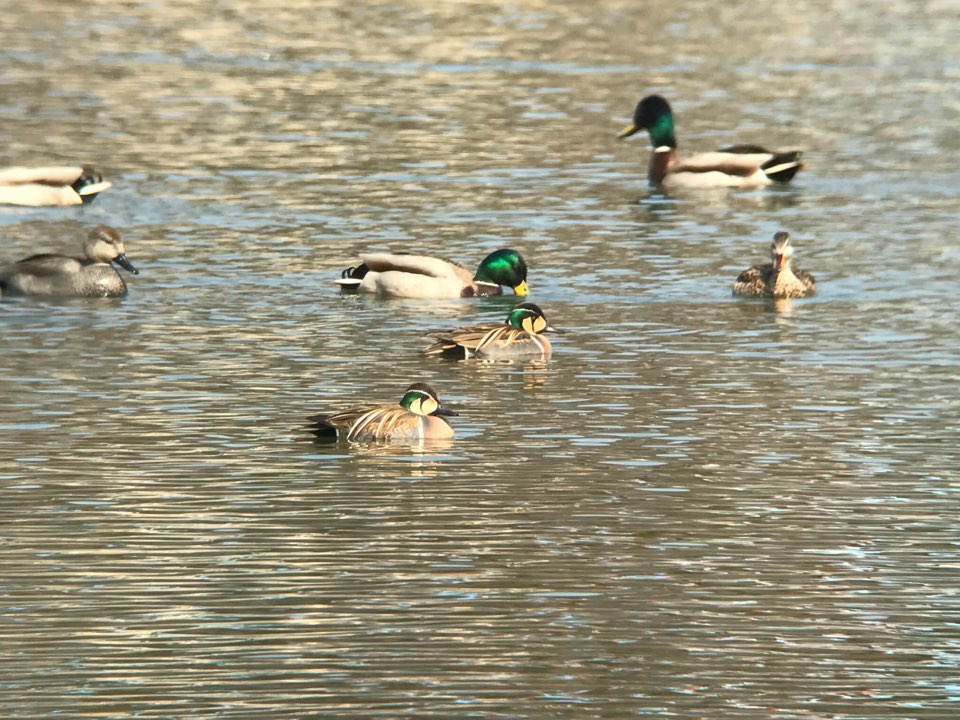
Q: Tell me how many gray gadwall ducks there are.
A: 1